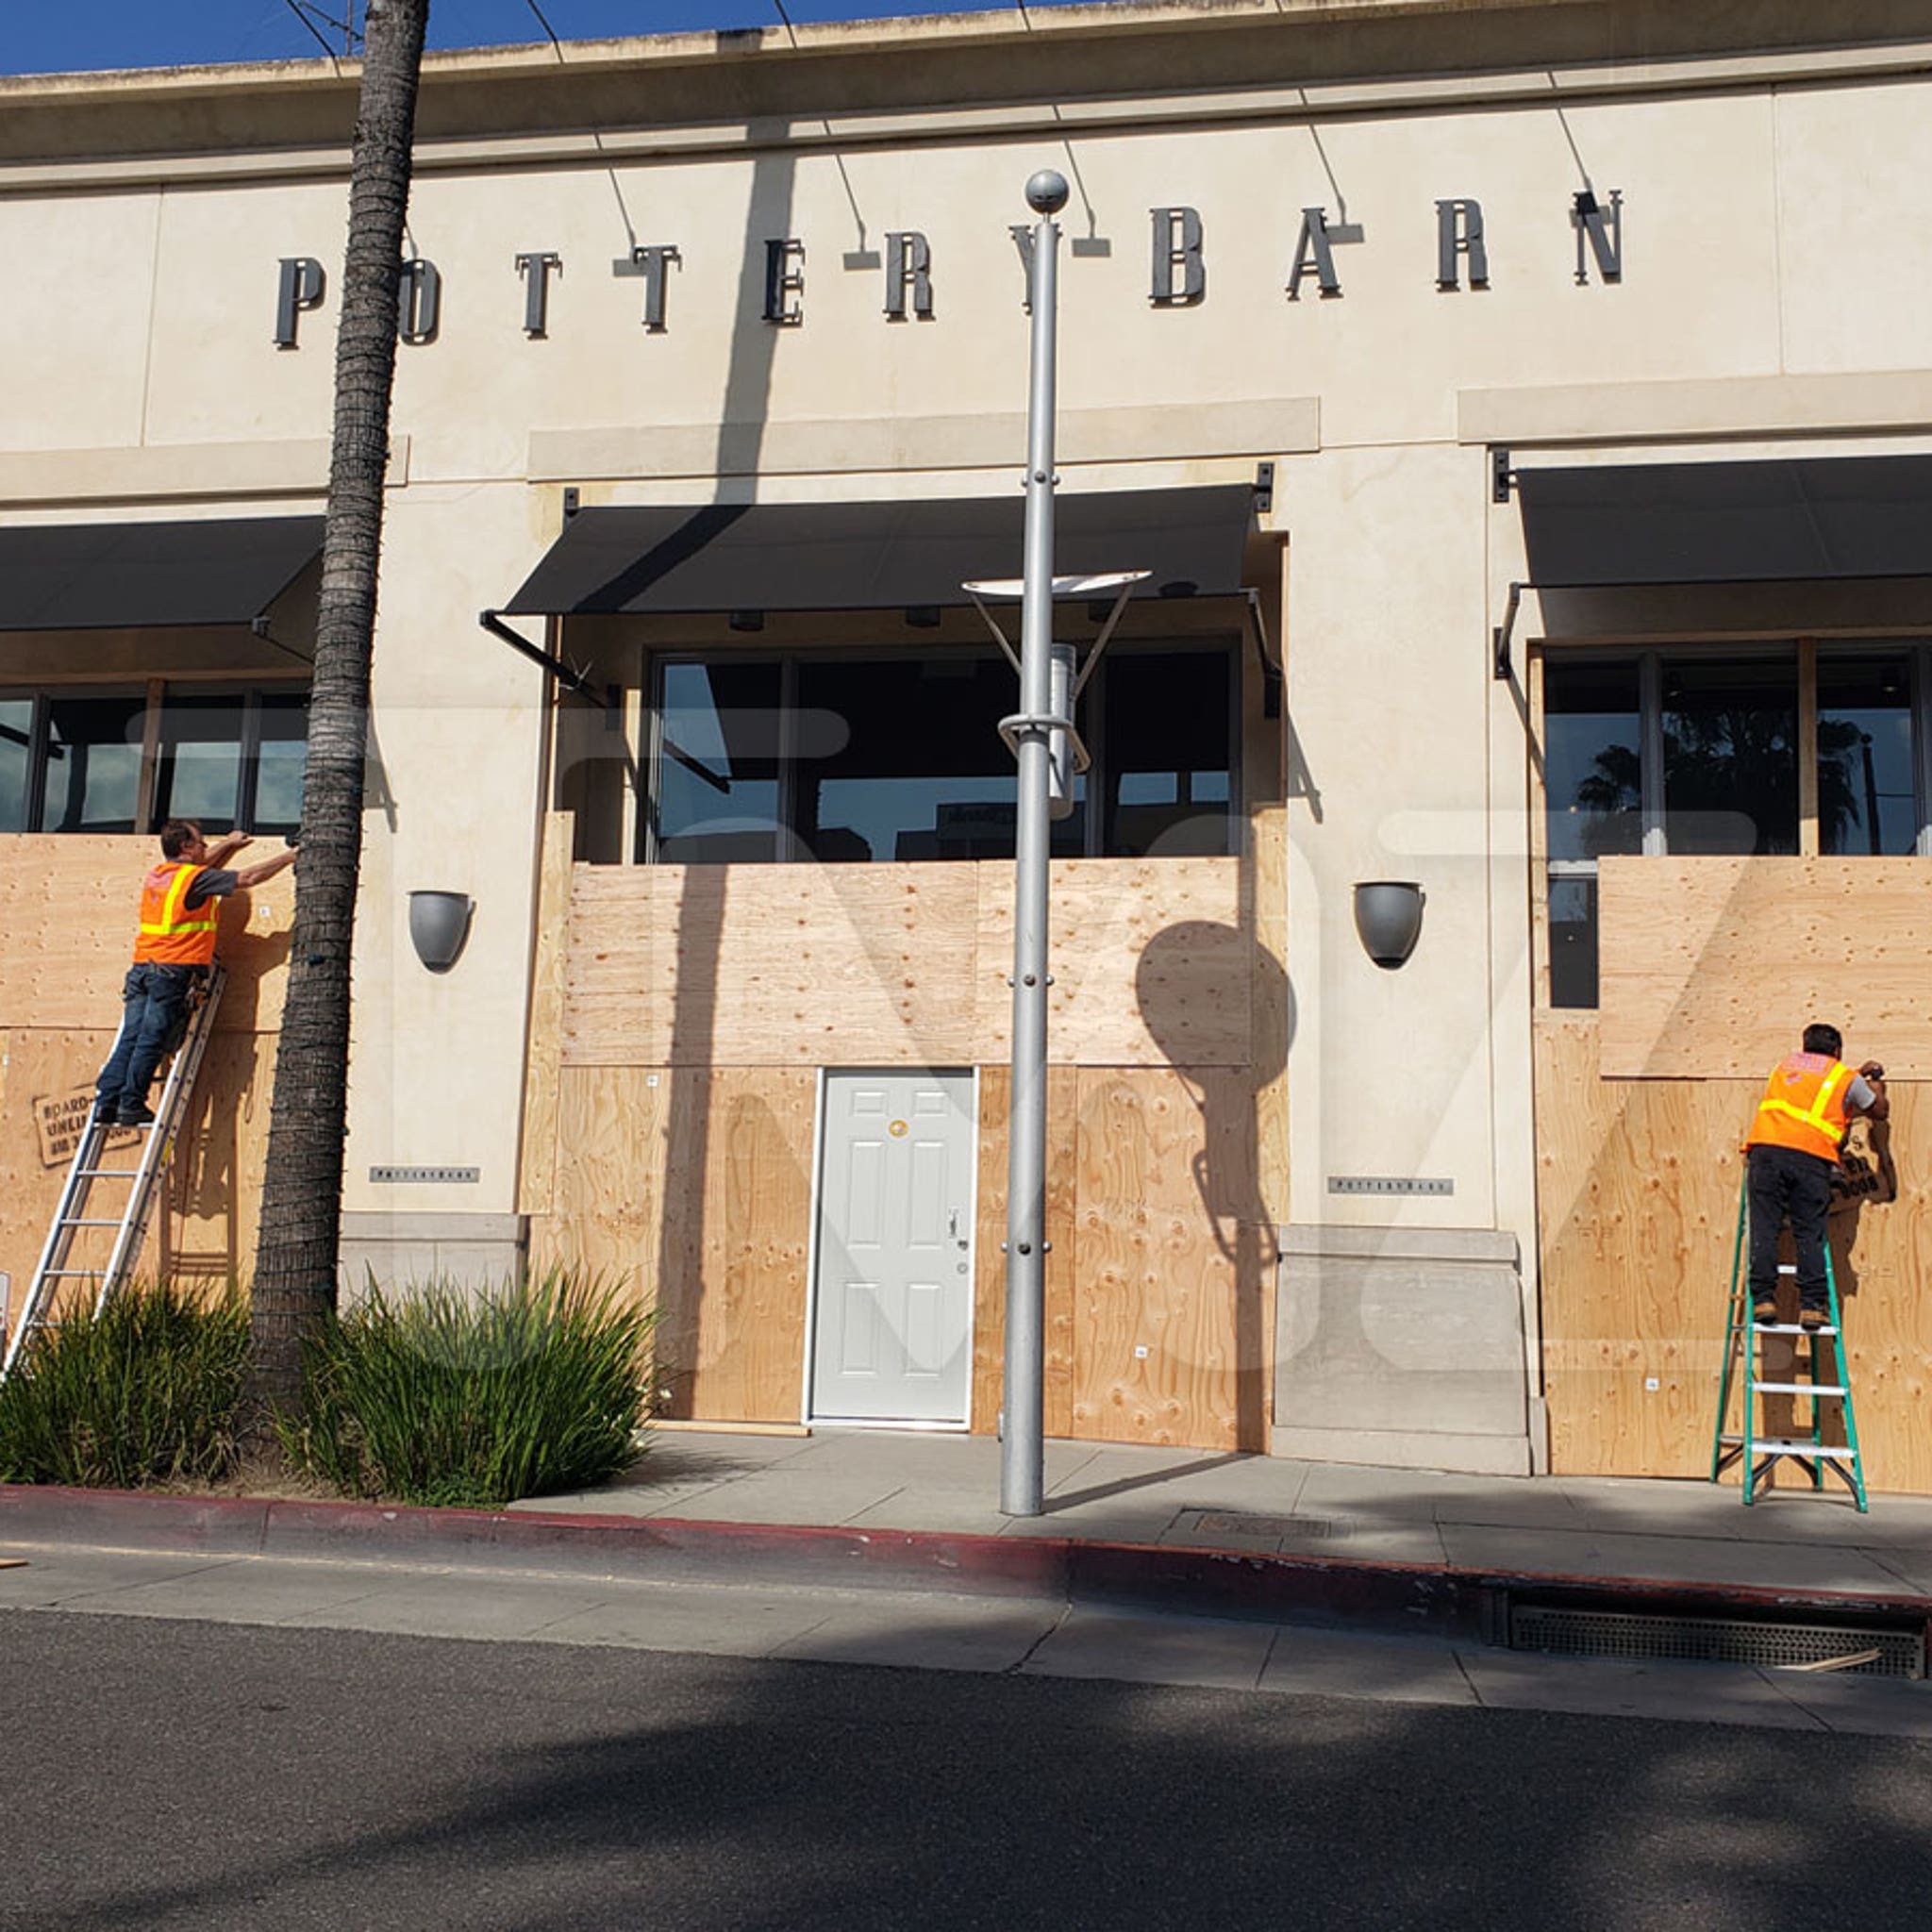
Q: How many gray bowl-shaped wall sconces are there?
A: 2